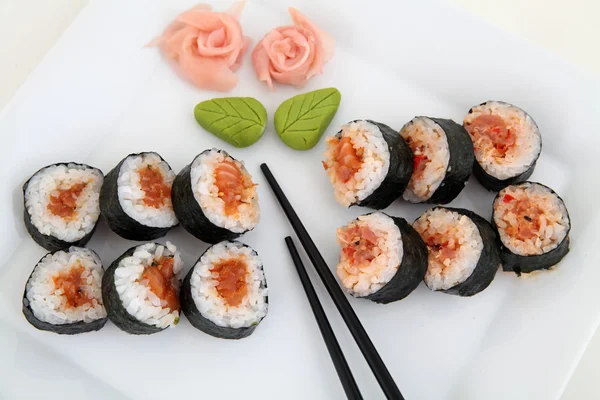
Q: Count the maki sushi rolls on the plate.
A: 12